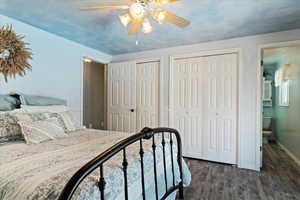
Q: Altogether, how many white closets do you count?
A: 2